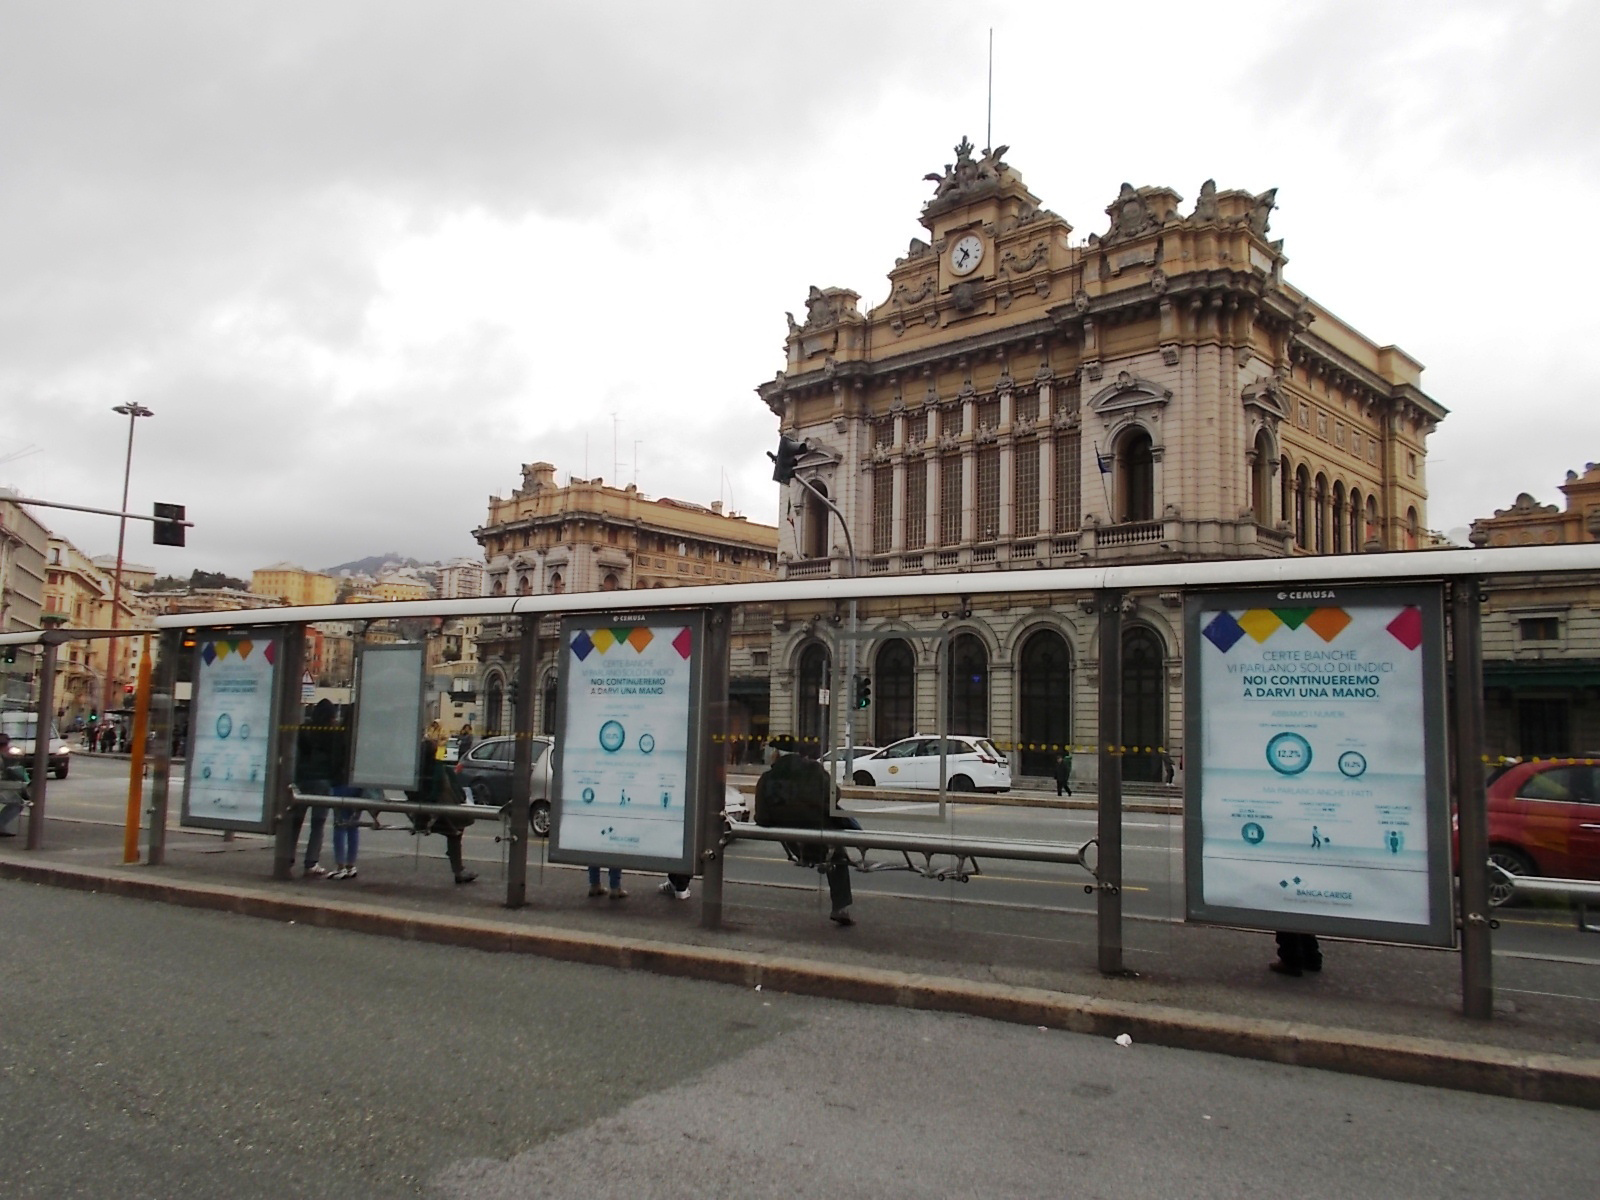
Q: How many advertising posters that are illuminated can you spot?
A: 3